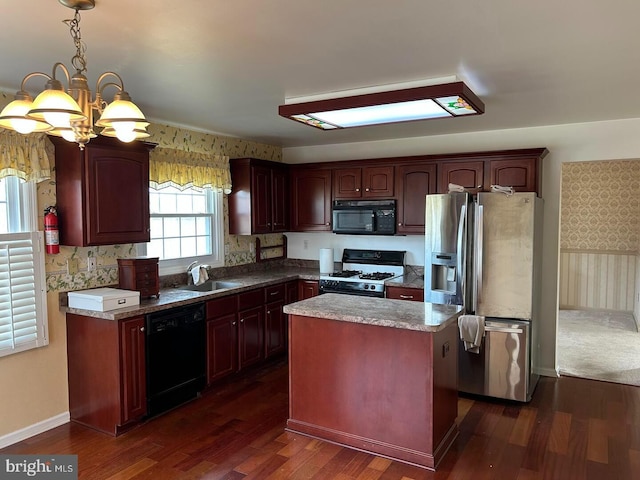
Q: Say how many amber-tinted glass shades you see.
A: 5